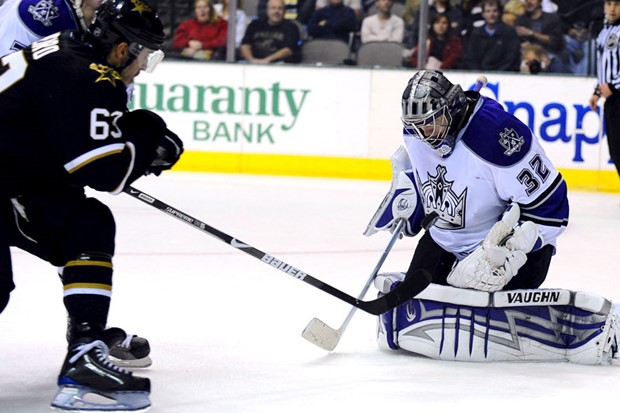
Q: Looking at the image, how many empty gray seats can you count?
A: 2